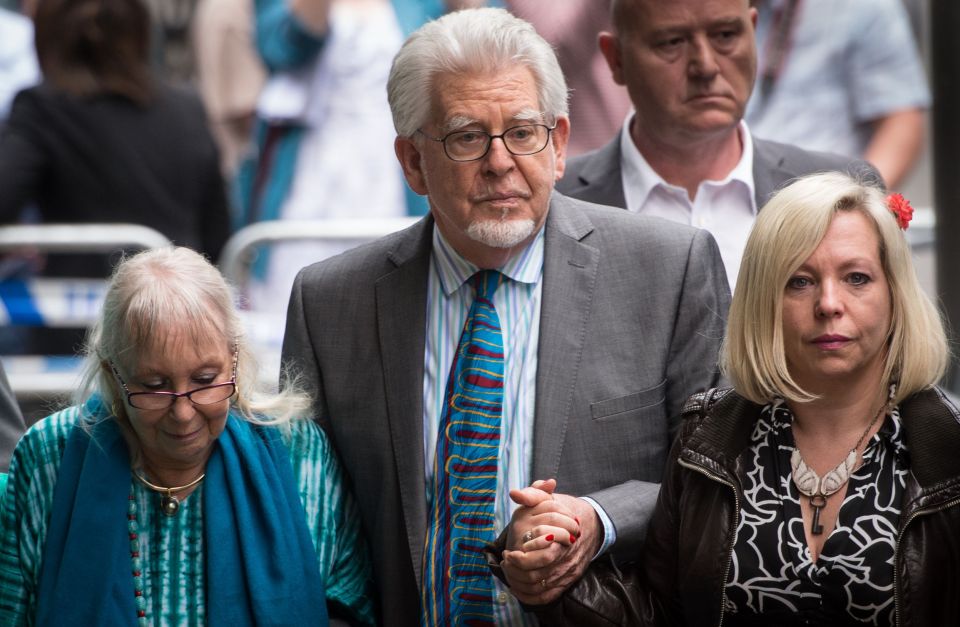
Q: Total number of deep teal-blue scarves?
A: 1